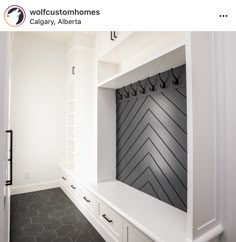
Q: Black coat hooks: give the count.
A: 7